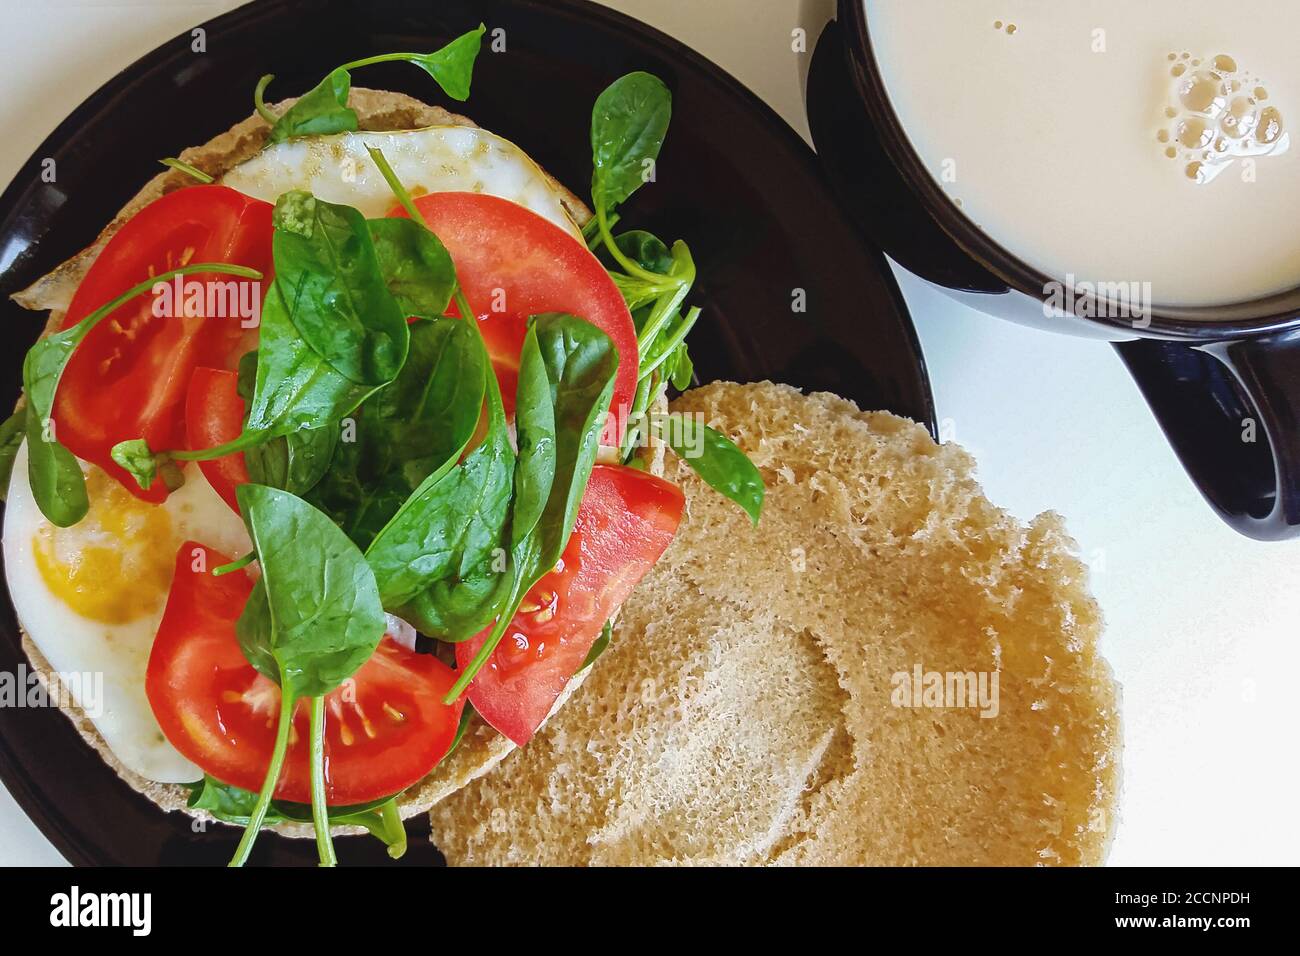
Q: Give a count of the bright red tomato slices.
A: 5